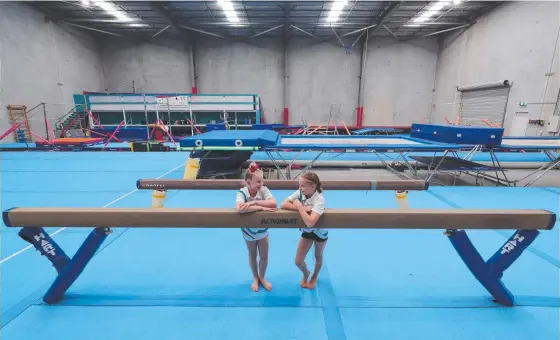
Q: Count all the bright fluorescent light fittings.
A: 4